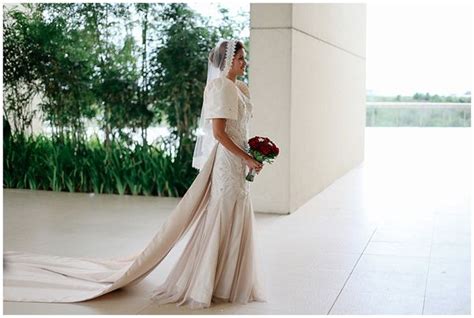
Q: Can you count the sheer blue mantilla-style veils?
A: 0